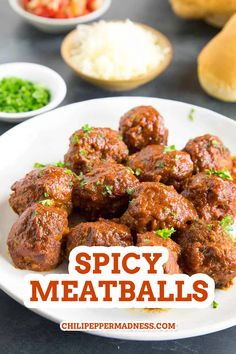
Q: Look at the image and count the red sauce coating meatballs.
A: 12